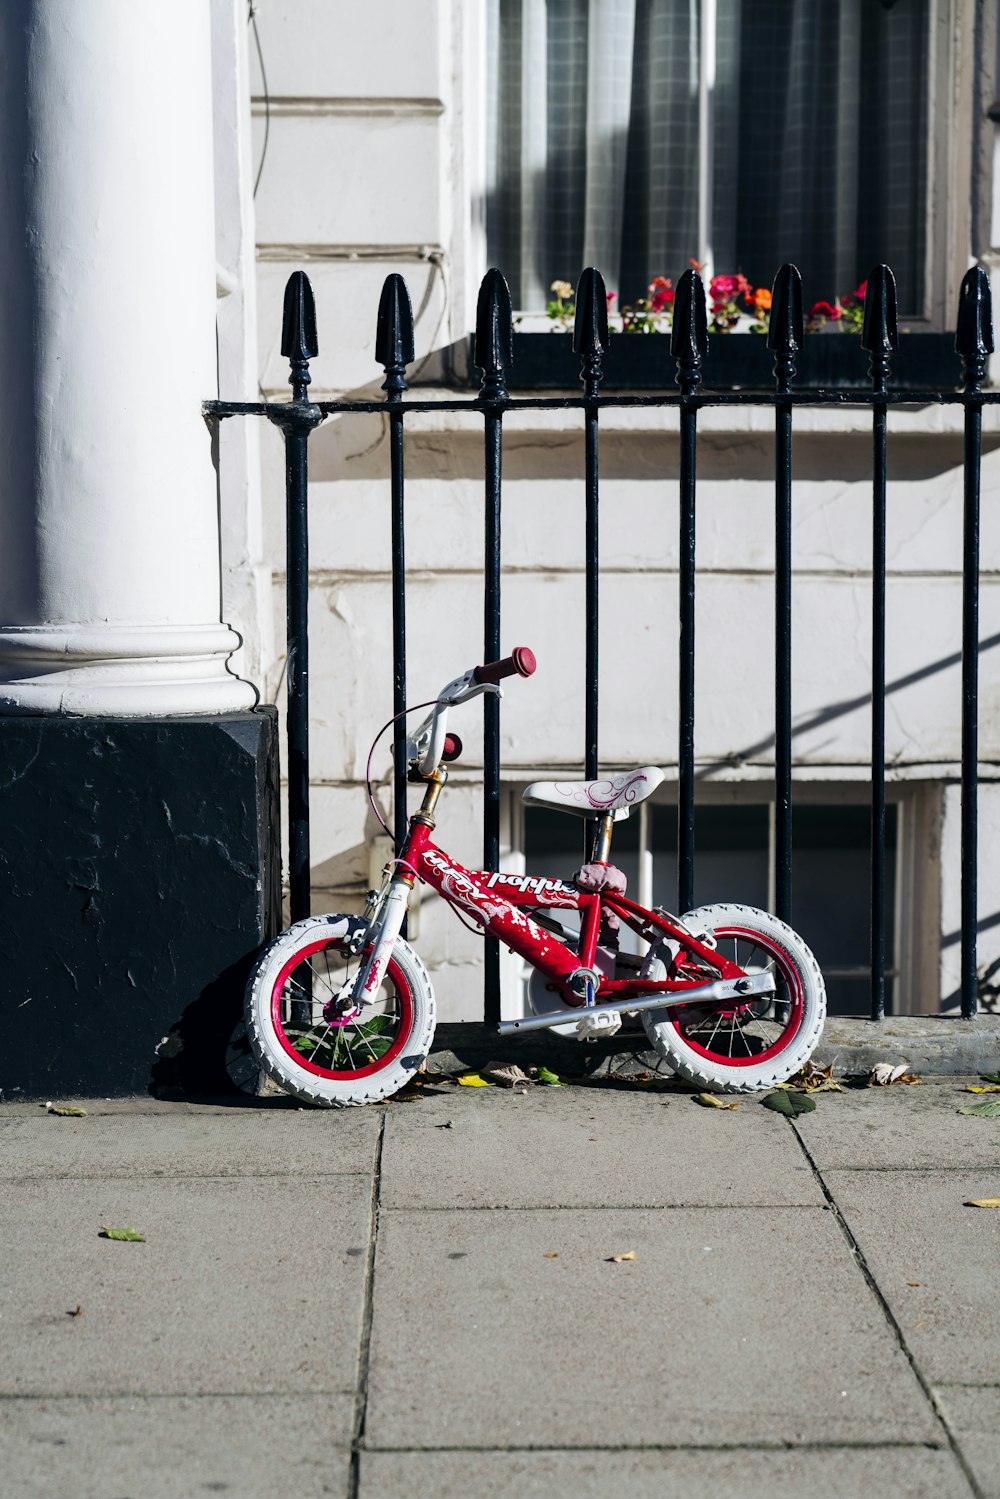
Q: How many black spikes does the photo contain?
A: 8